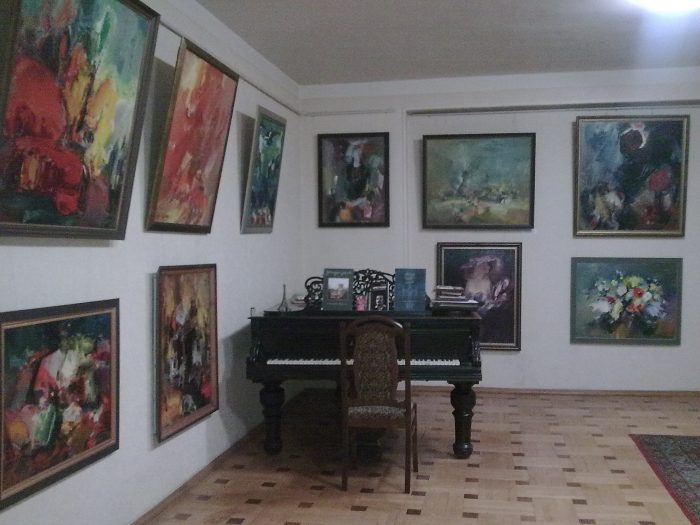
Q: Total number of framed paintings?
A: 10